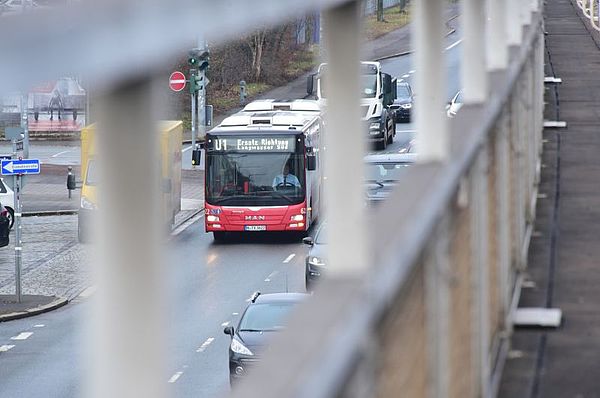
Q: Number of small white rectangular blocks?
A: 3